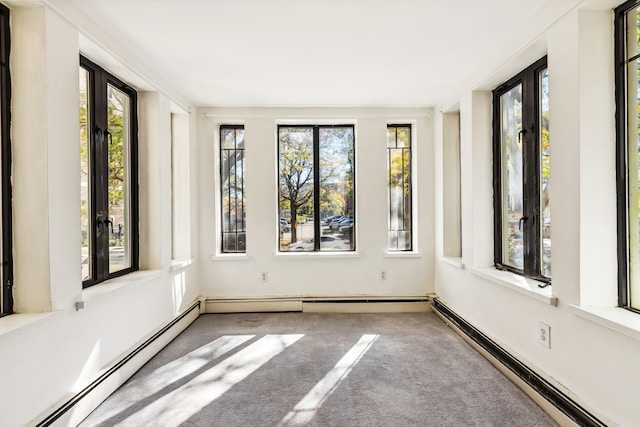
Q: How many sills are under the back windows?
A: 3